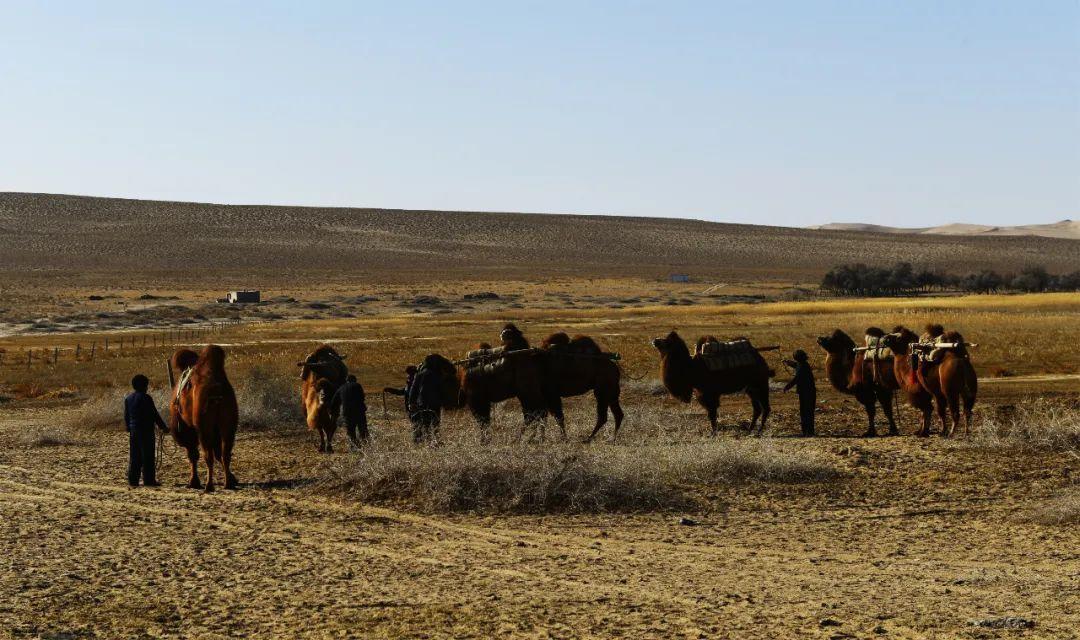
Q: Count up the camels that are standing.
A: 7